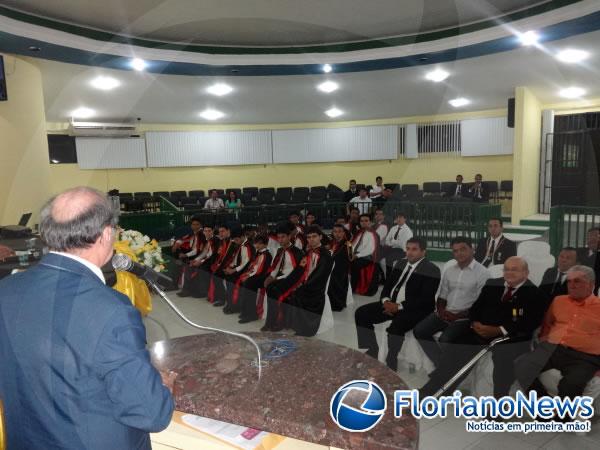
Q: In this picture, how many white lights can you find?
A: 13